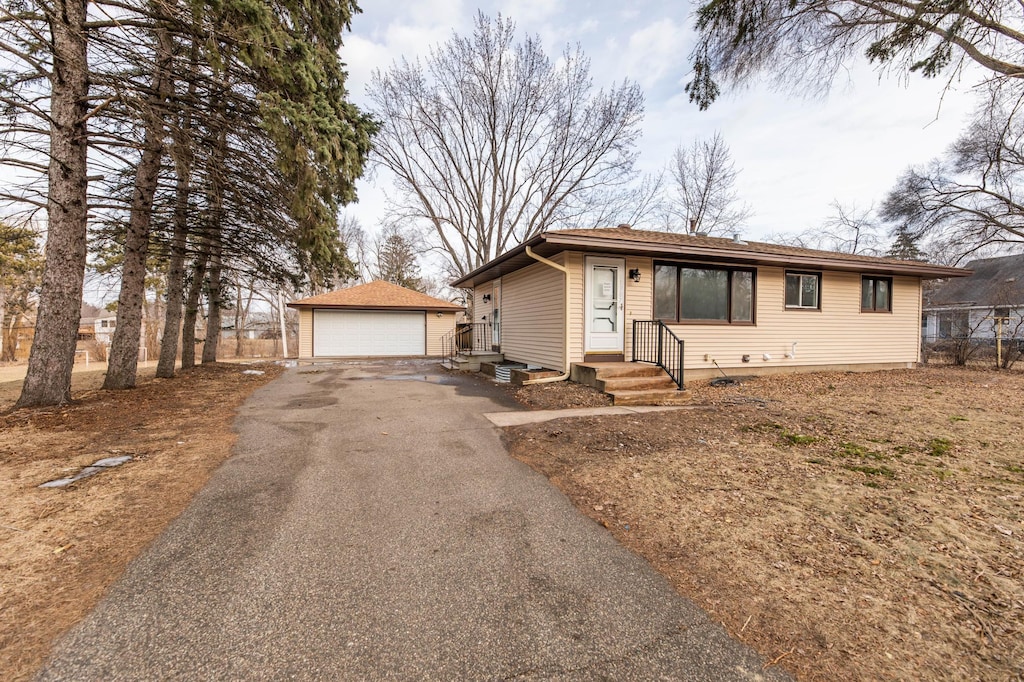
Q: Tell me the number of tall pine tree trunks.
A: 5